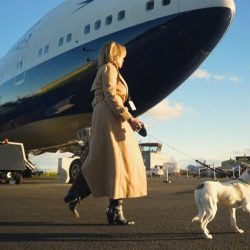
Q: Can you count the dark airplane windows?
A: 10